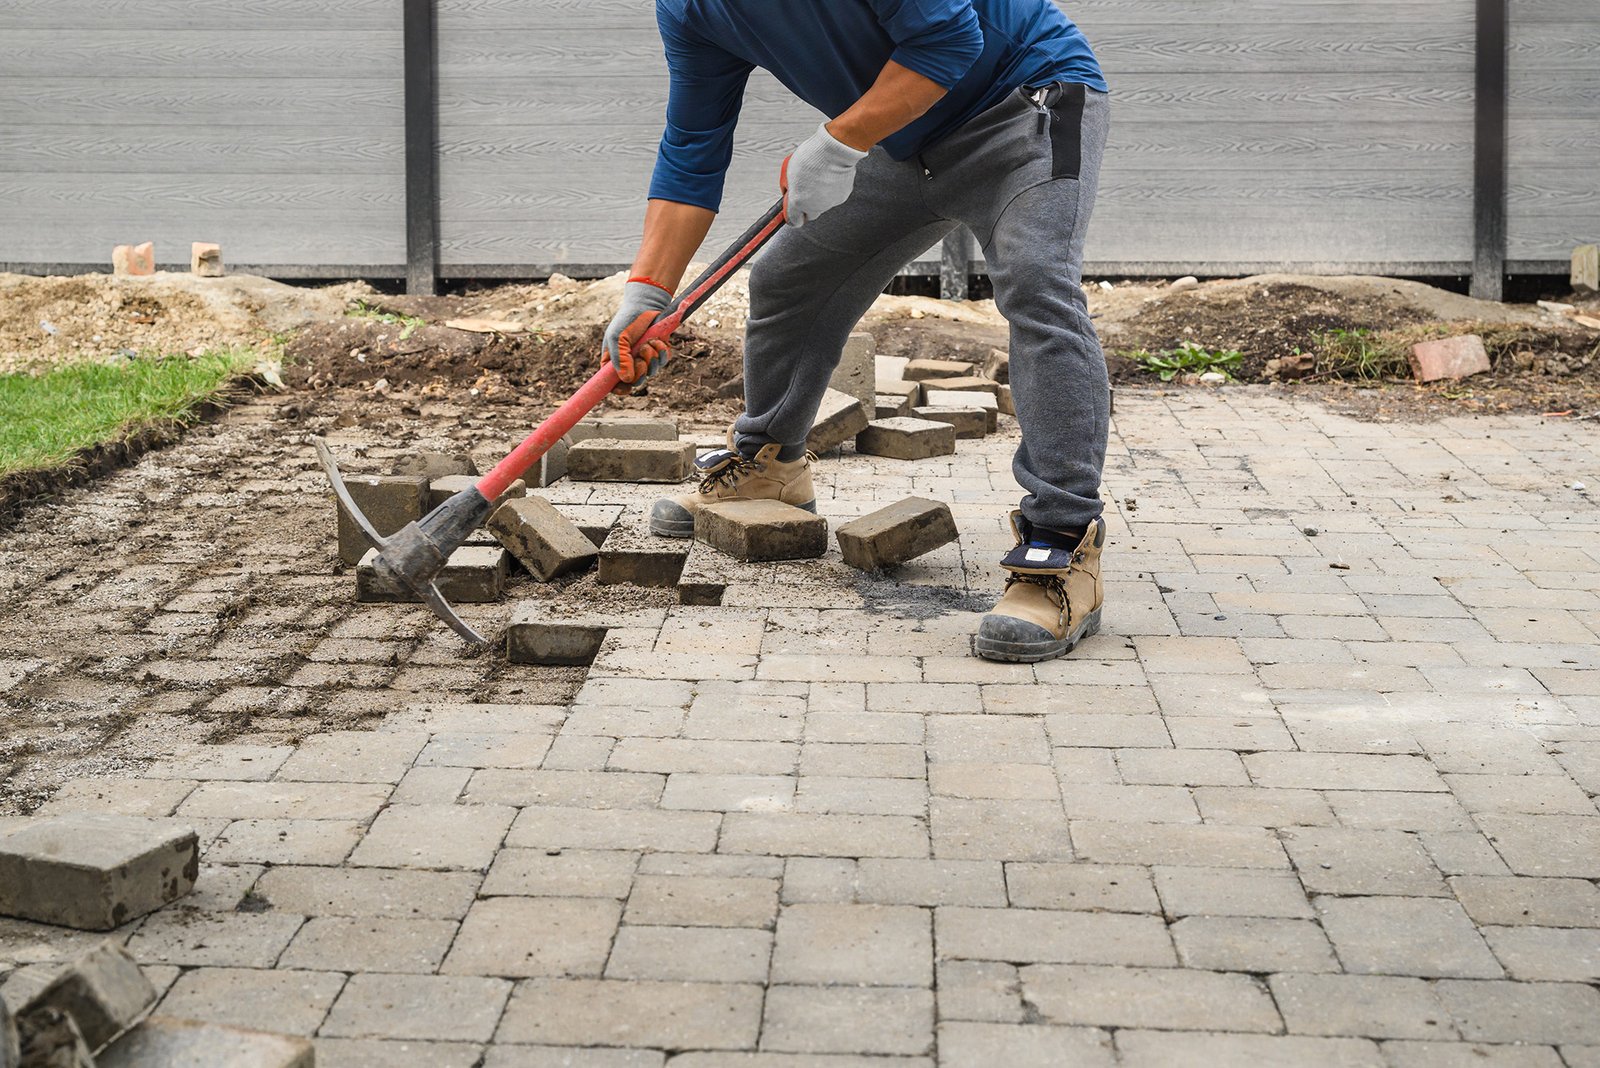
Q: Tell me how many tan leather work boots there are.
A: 2